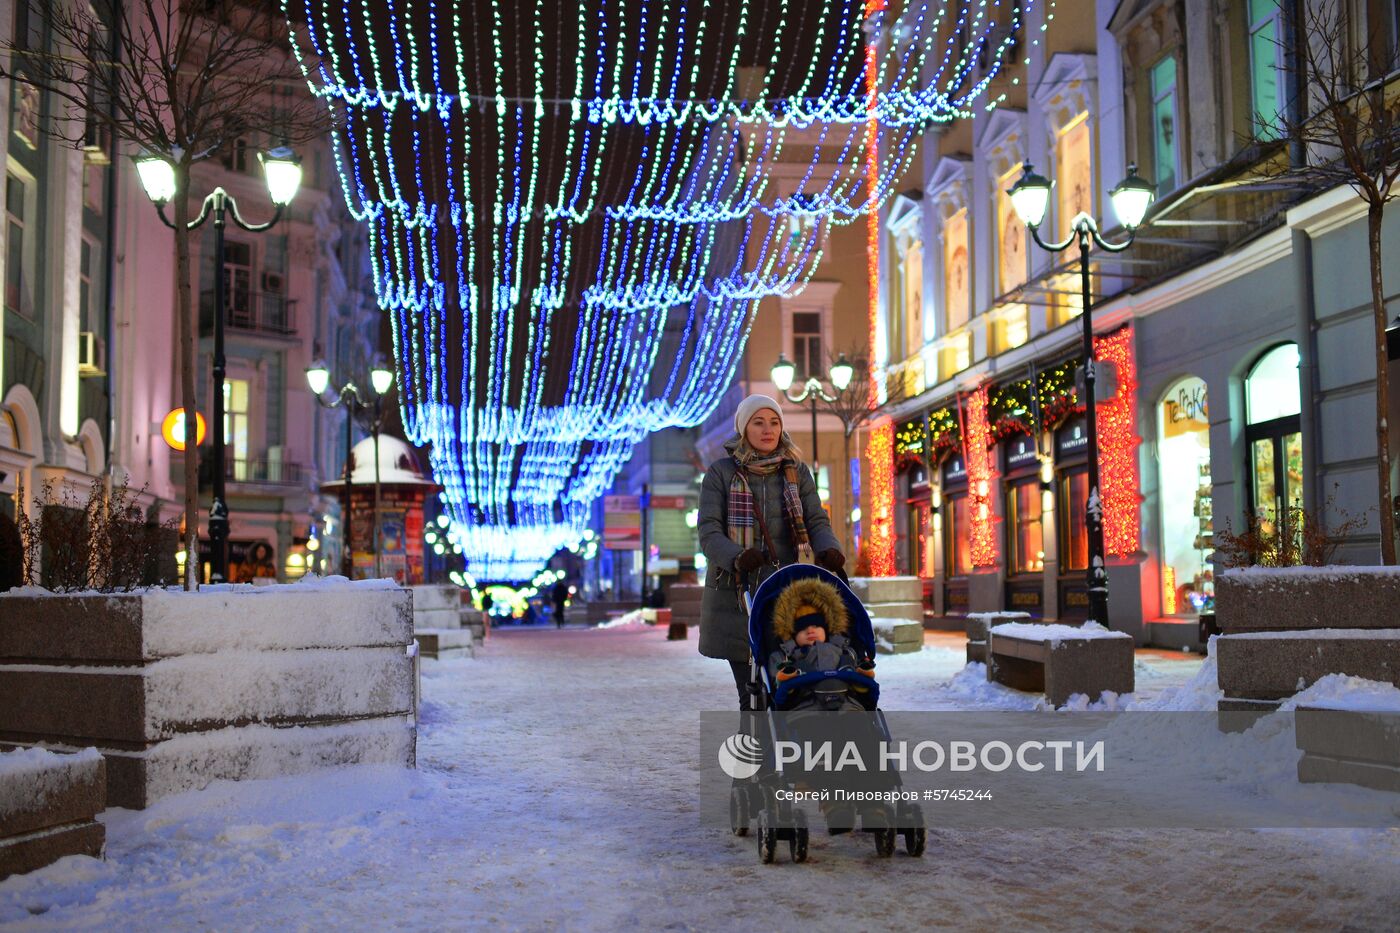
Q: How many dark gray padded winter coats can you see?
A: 1